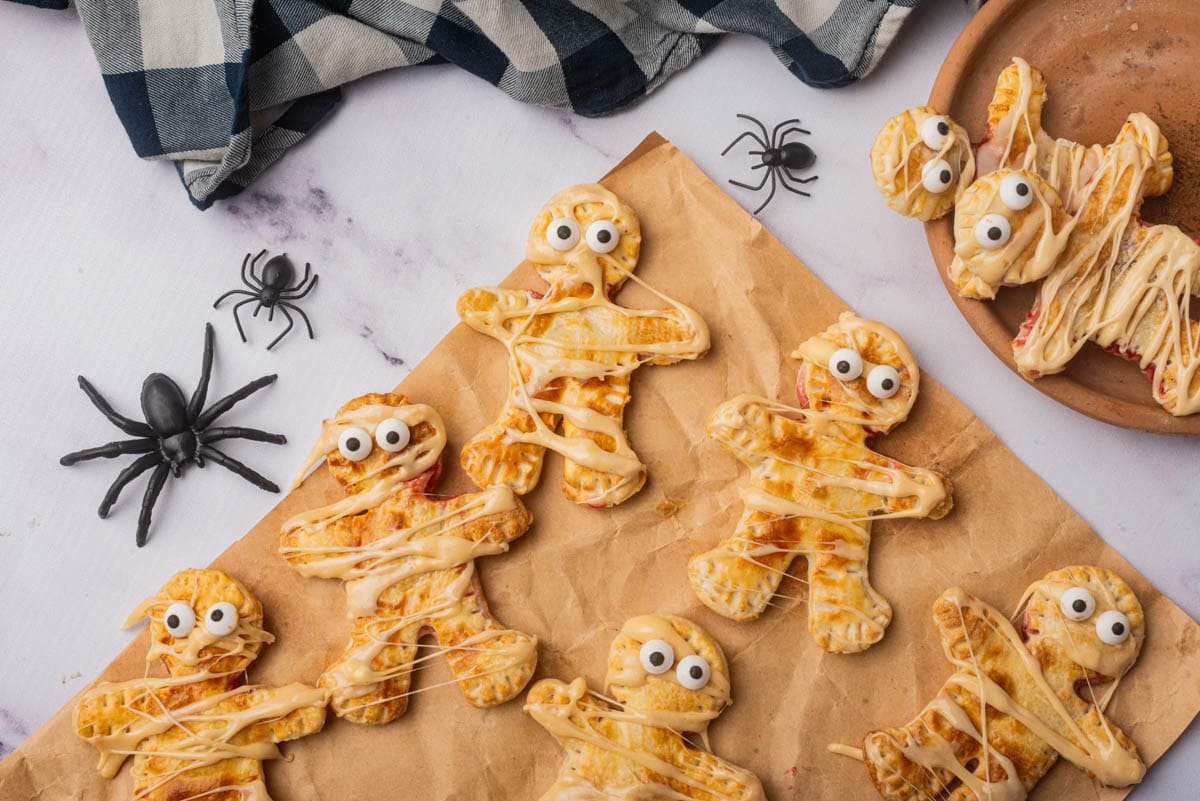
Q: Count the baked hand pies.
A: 8